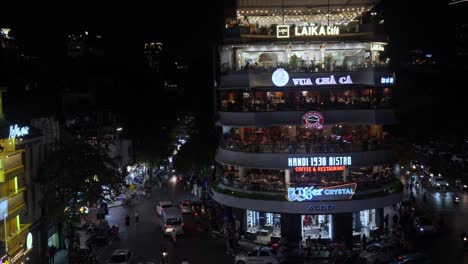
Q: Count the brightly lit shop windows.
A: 3